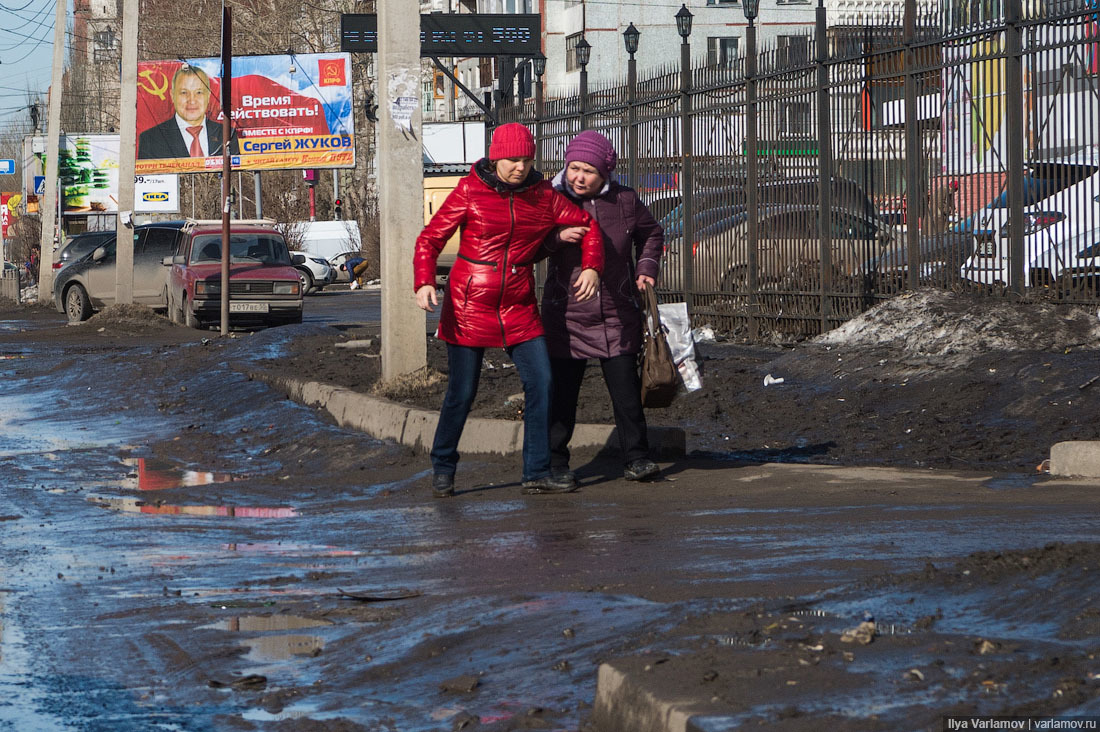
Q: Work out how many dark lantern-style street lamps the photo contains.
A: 5